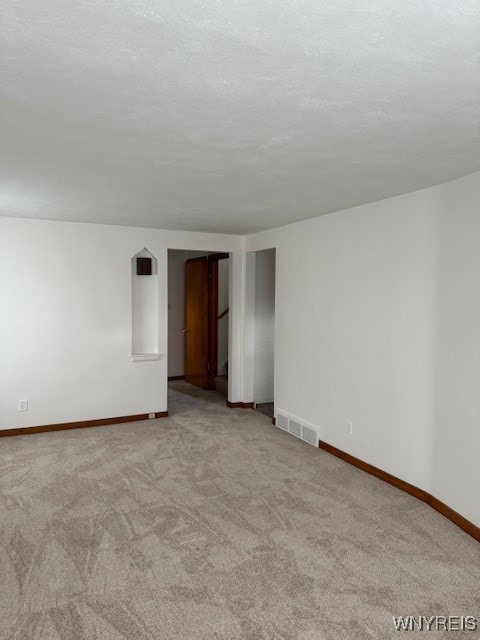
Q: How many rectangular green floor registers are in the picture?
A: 0